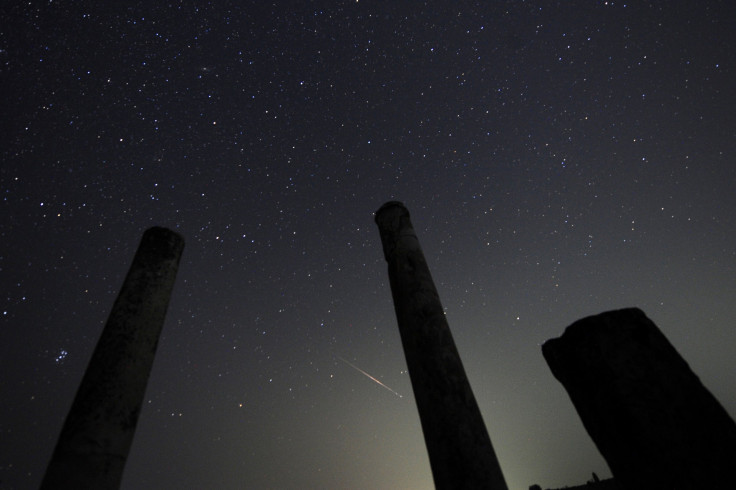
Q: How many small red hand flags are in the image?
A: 0